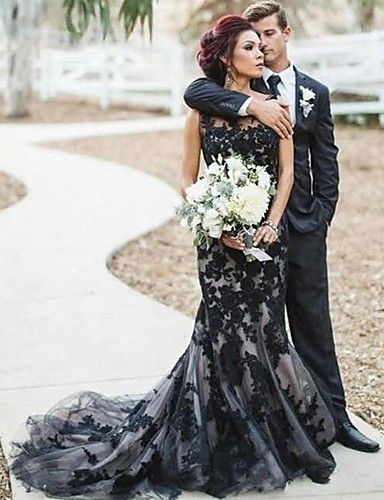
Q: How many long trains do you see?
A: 1